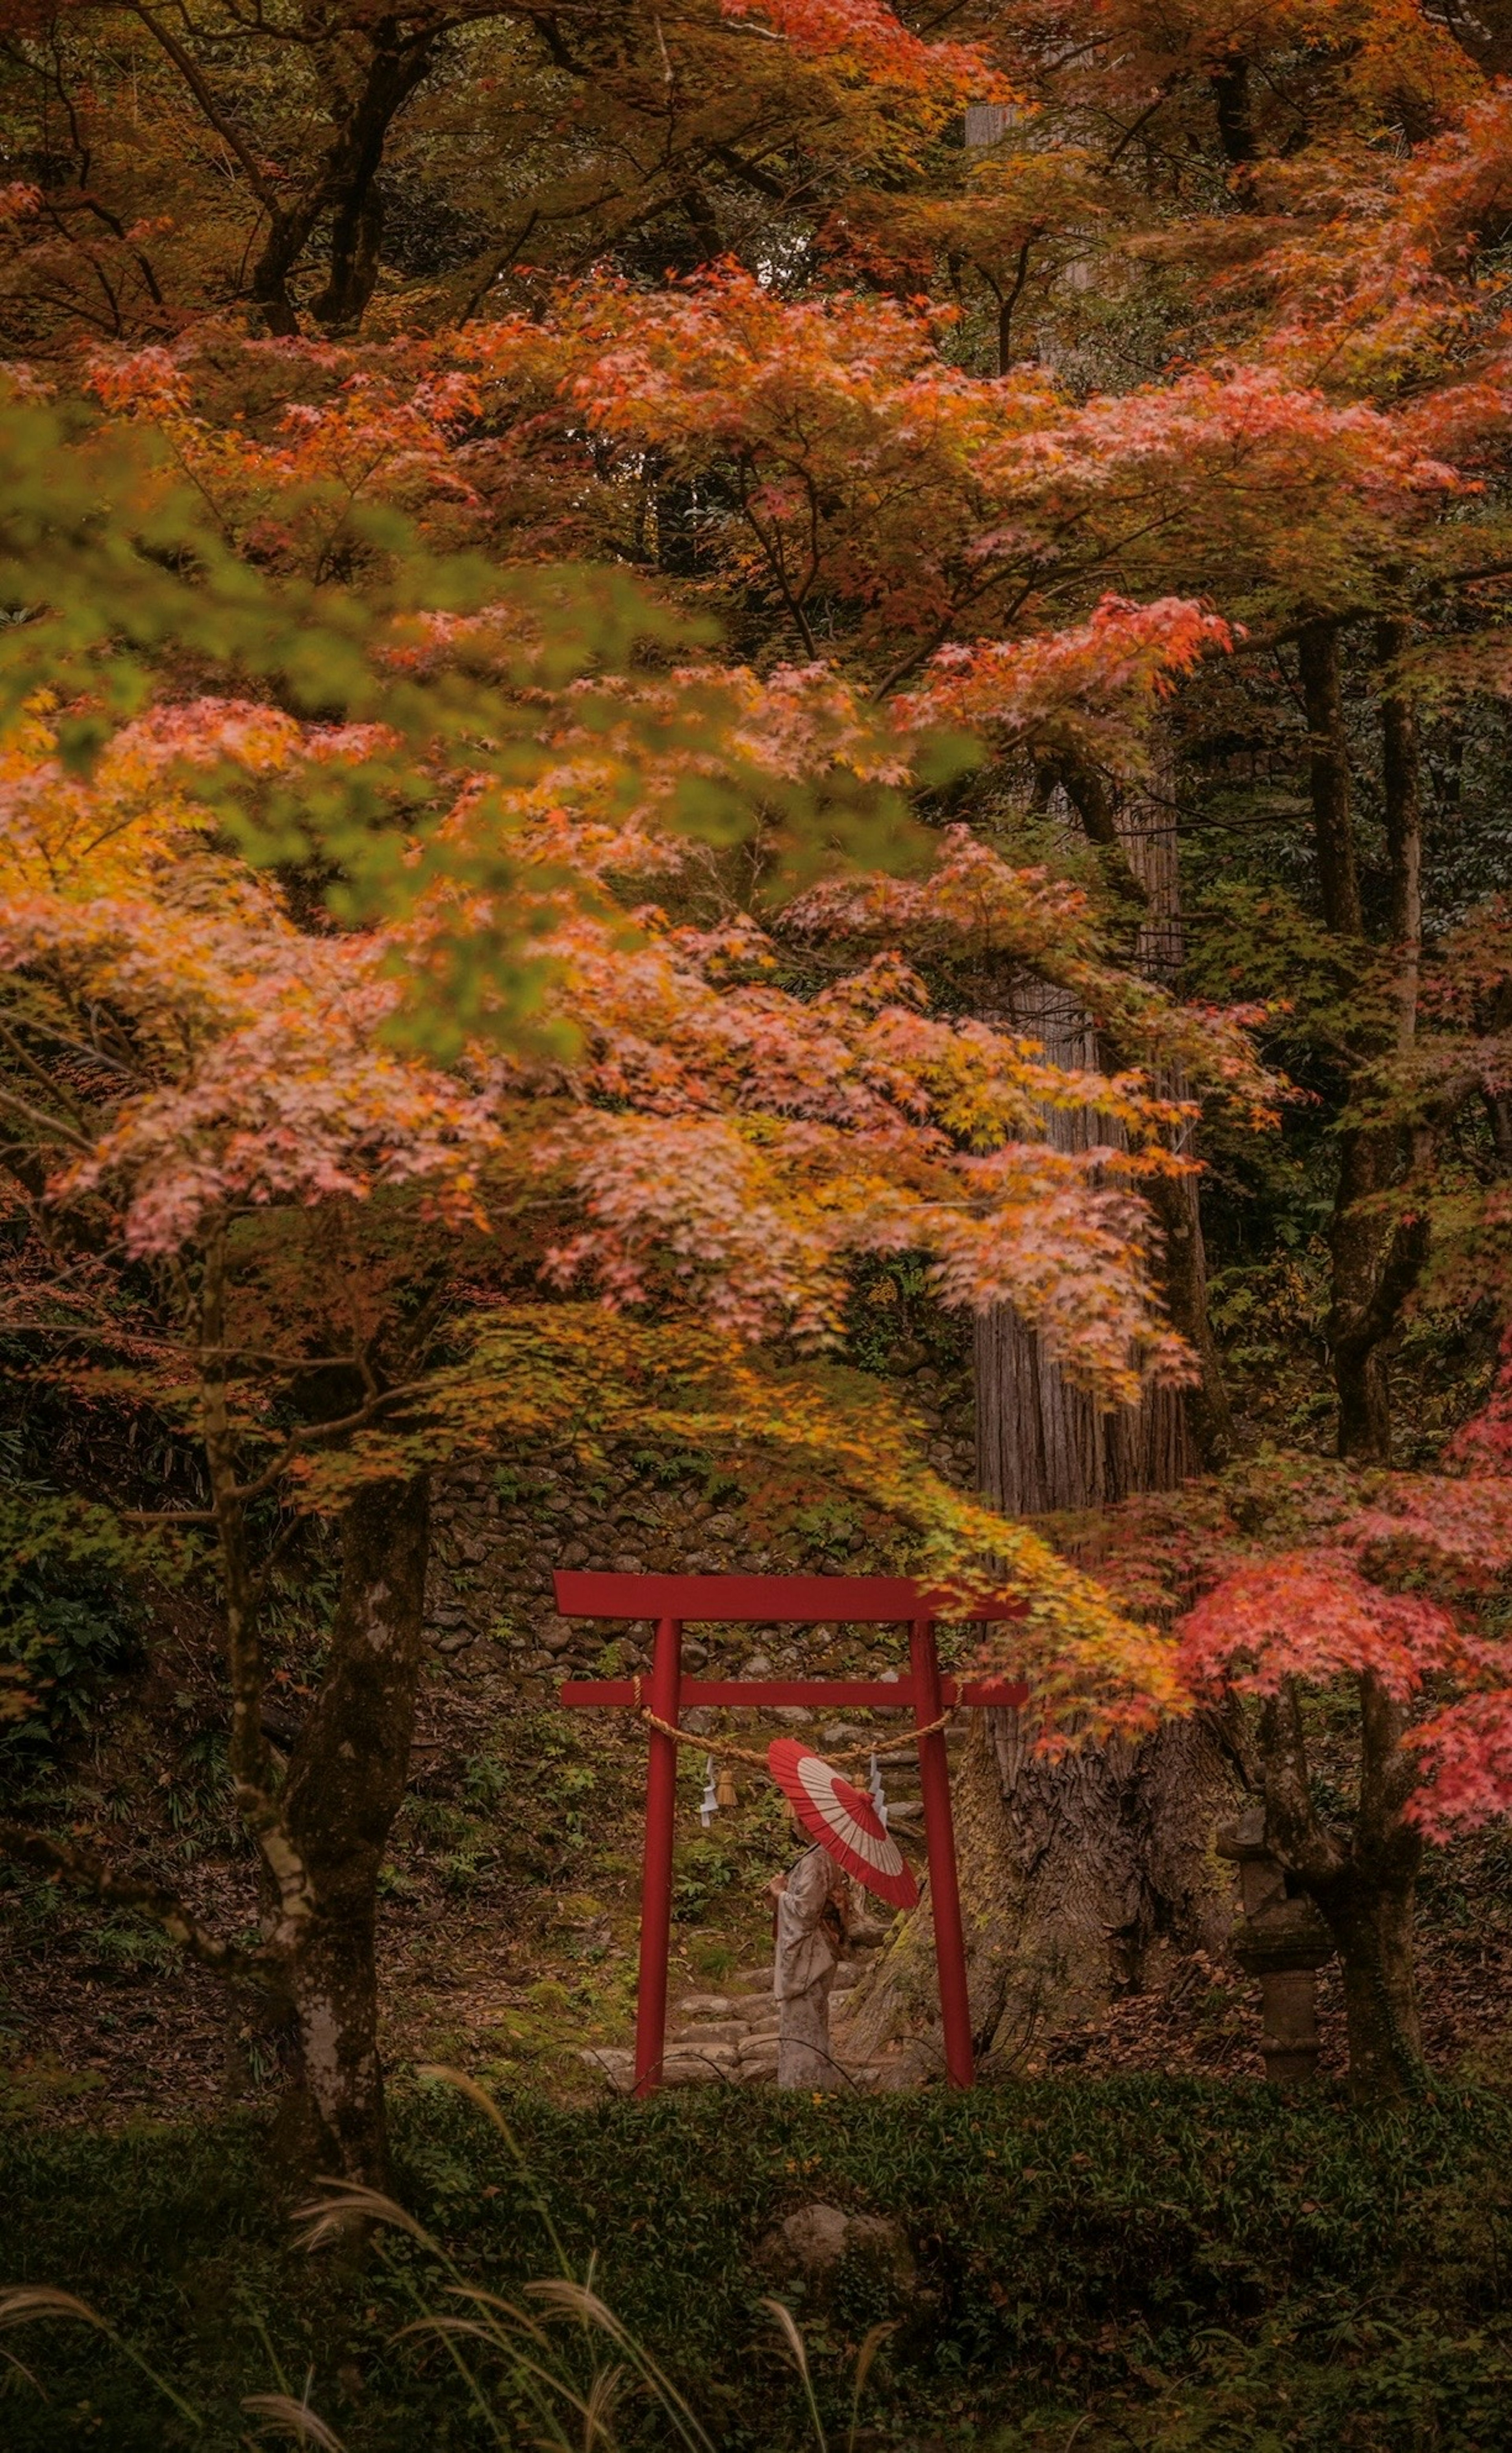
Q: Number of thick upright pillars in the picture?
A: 2